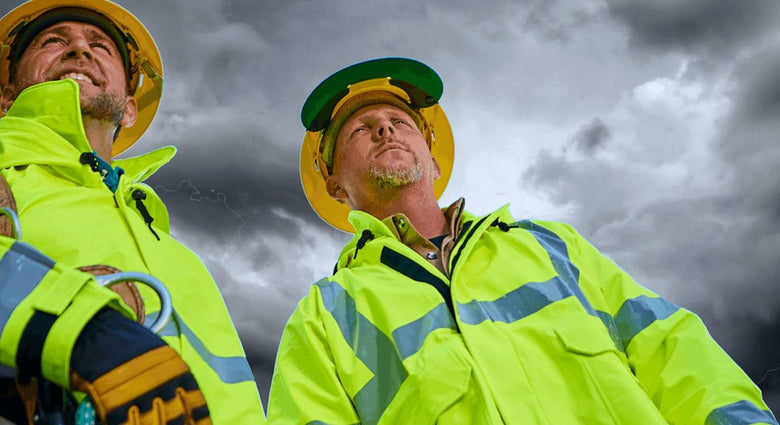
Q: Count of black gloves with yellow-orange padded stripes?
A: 1